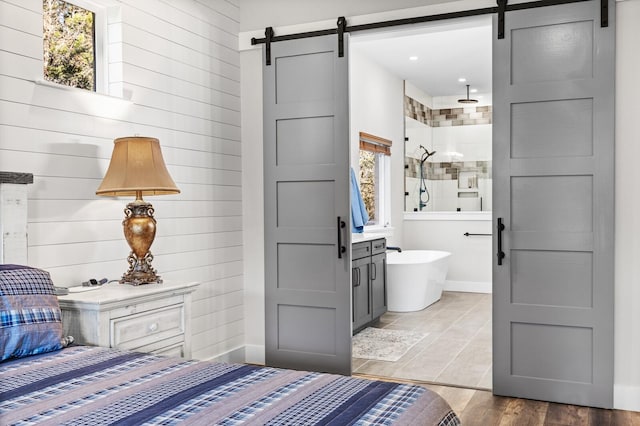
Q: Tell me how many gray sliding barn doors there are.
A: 2